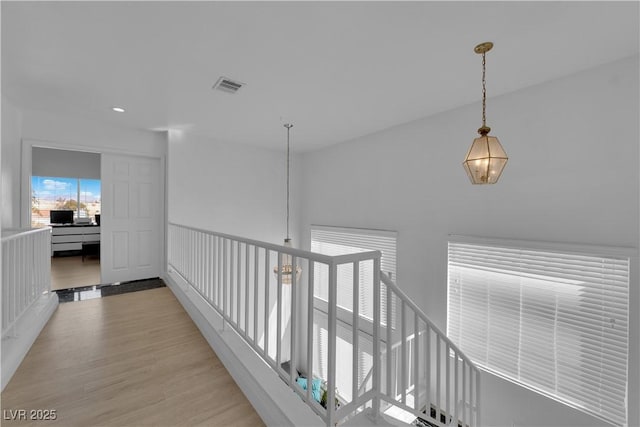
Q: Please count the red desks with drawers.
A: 0